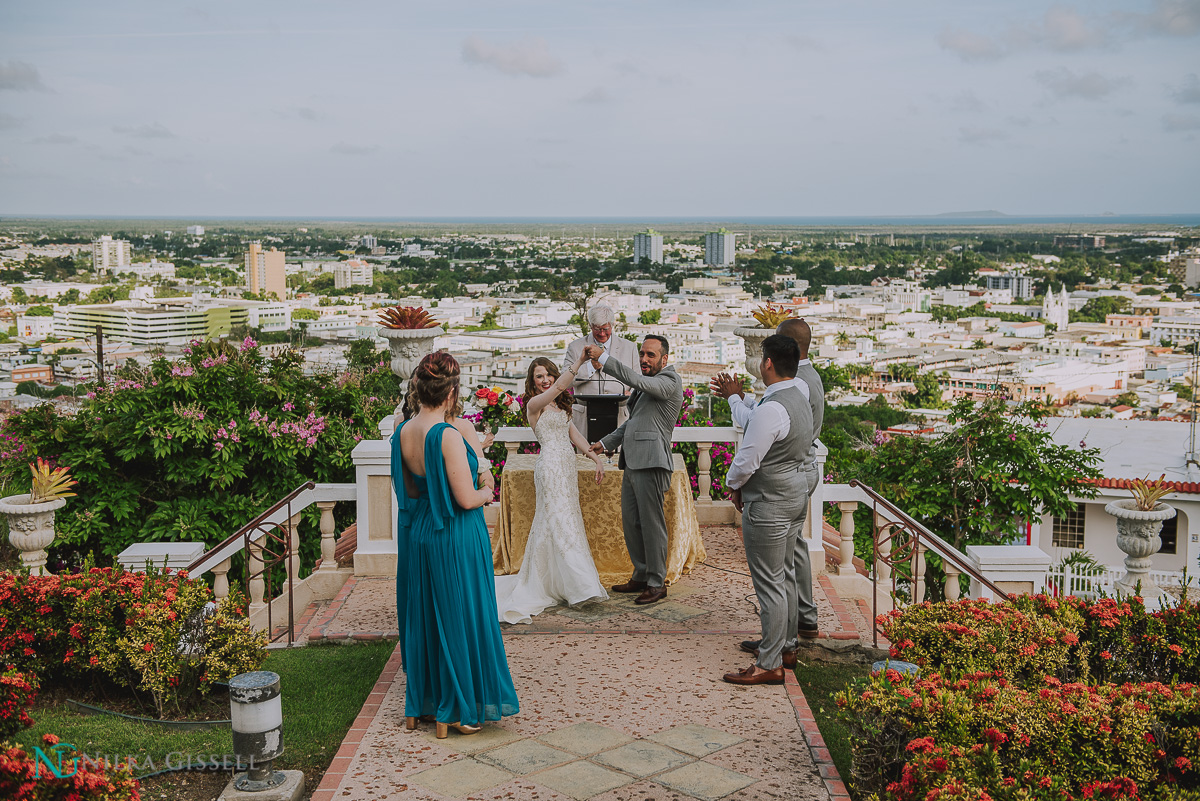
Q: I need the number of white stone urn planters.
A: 4